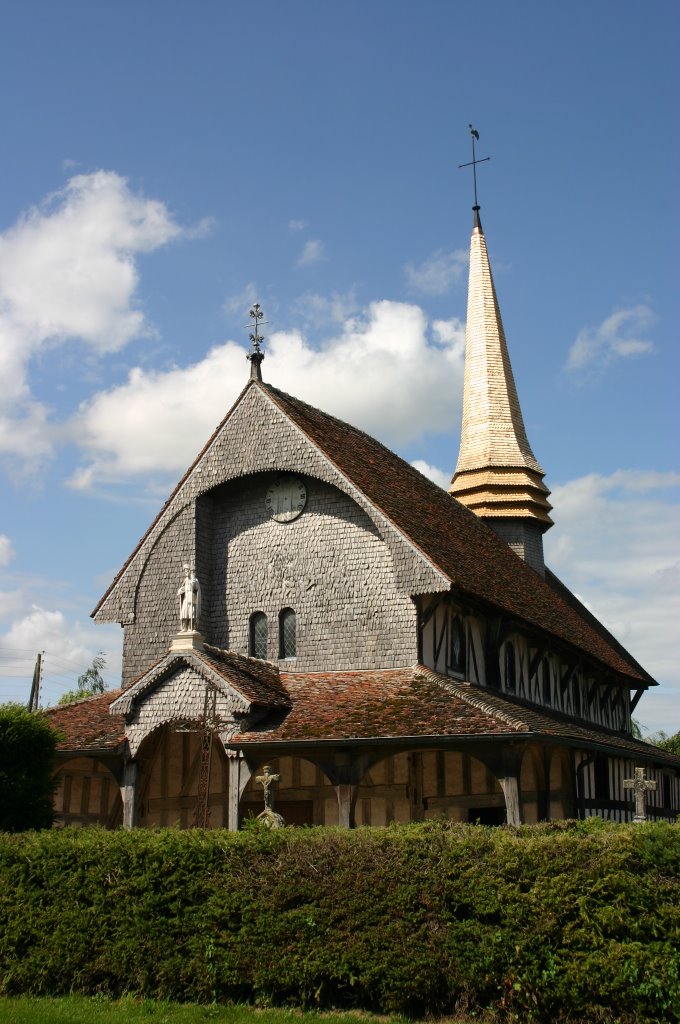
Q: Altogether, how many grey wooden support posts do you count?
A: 4